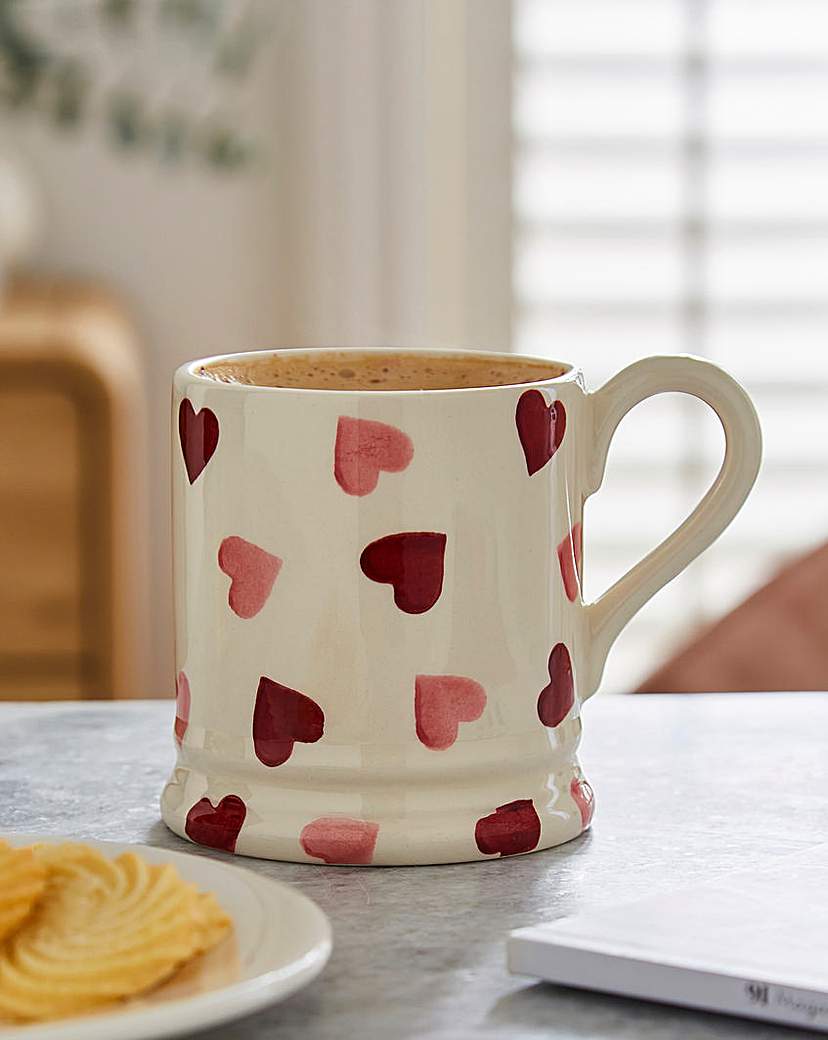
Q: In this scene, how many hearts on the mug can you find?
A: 14